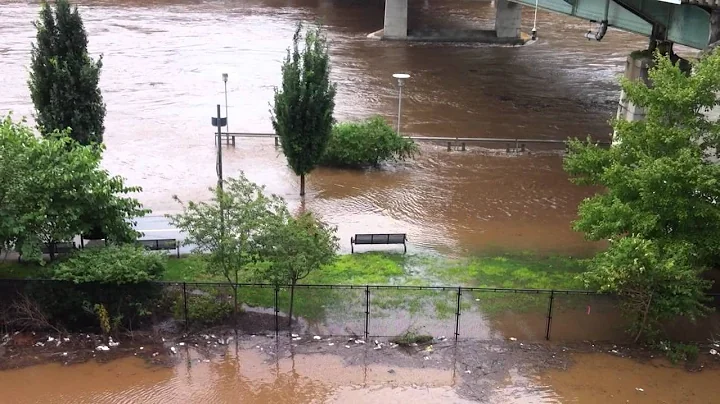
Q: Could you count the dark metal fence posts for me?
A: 5